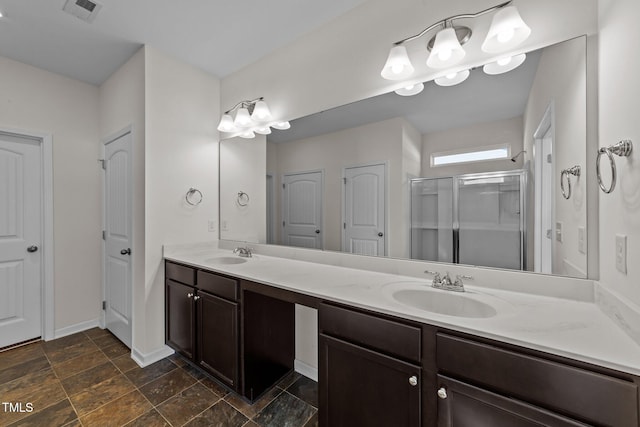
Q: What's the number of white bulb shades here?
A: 6